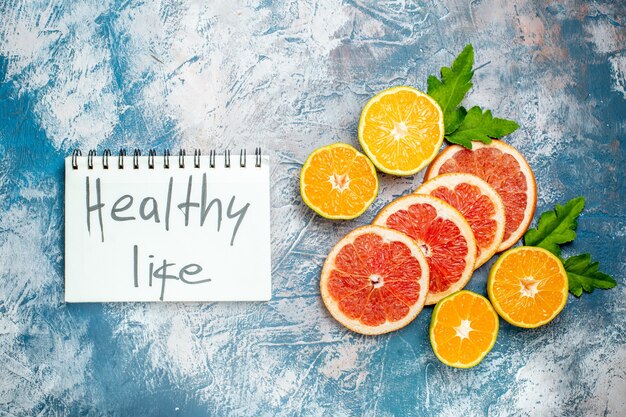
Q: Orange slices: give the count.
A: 4